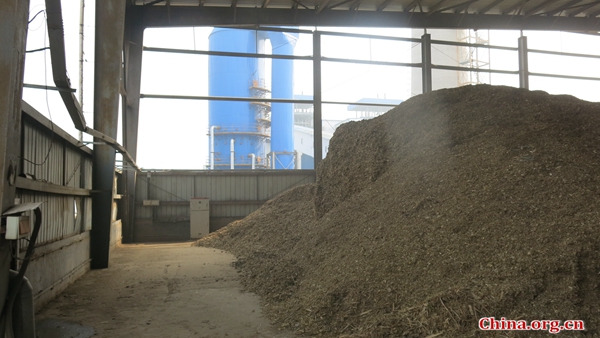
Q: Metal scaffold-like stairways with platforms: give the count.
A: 2